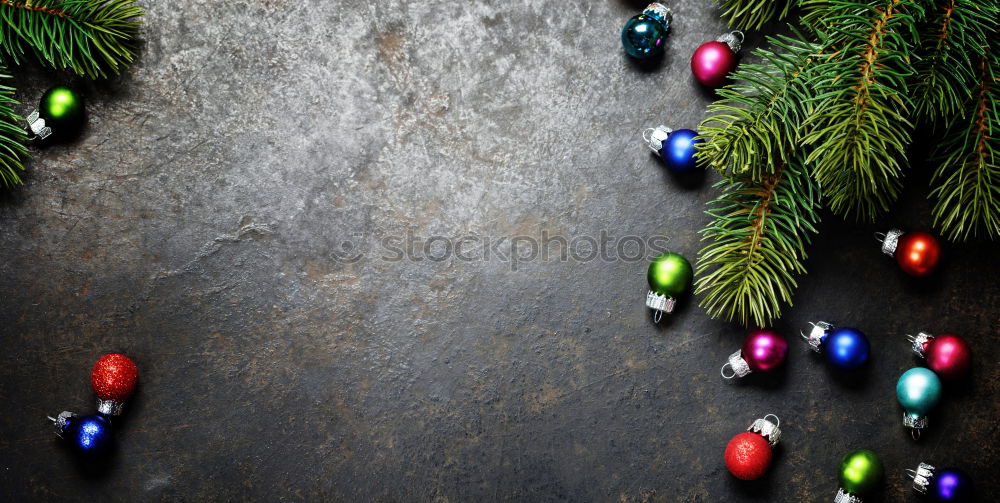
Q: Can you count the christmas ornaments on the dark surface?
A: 15